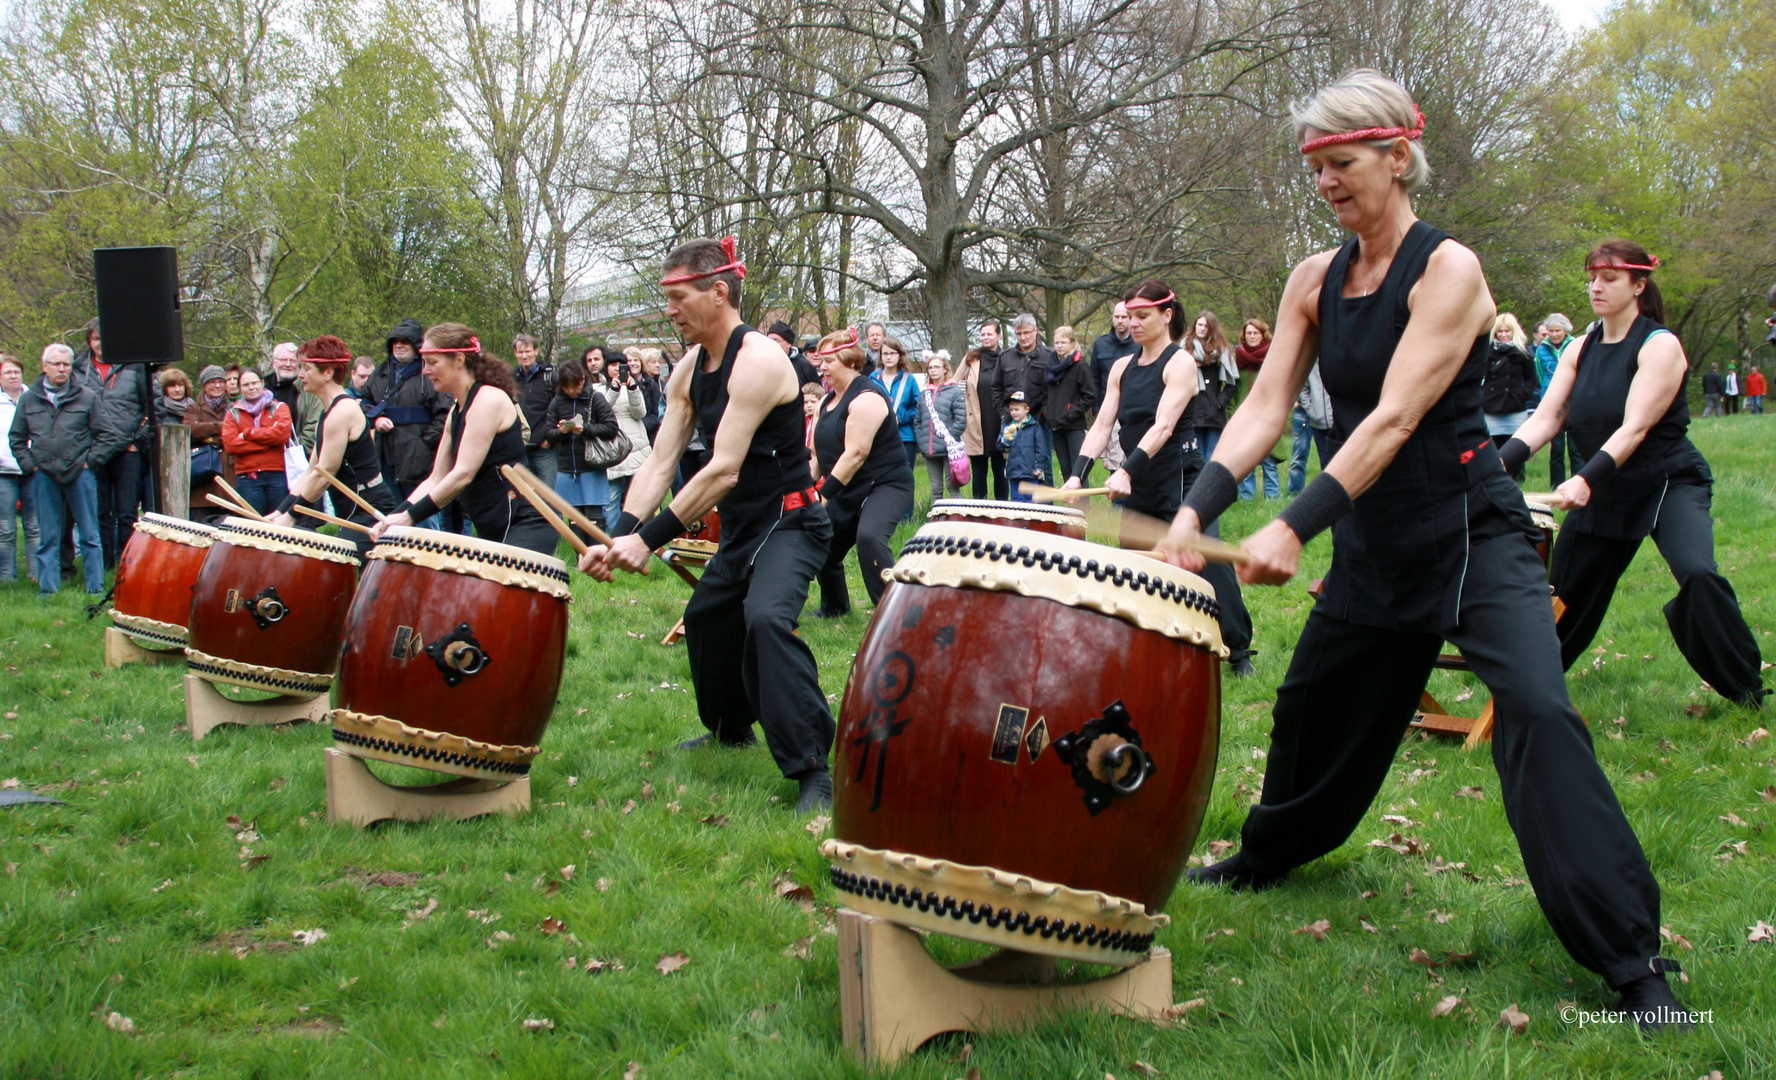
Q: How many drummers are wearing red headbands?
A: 7